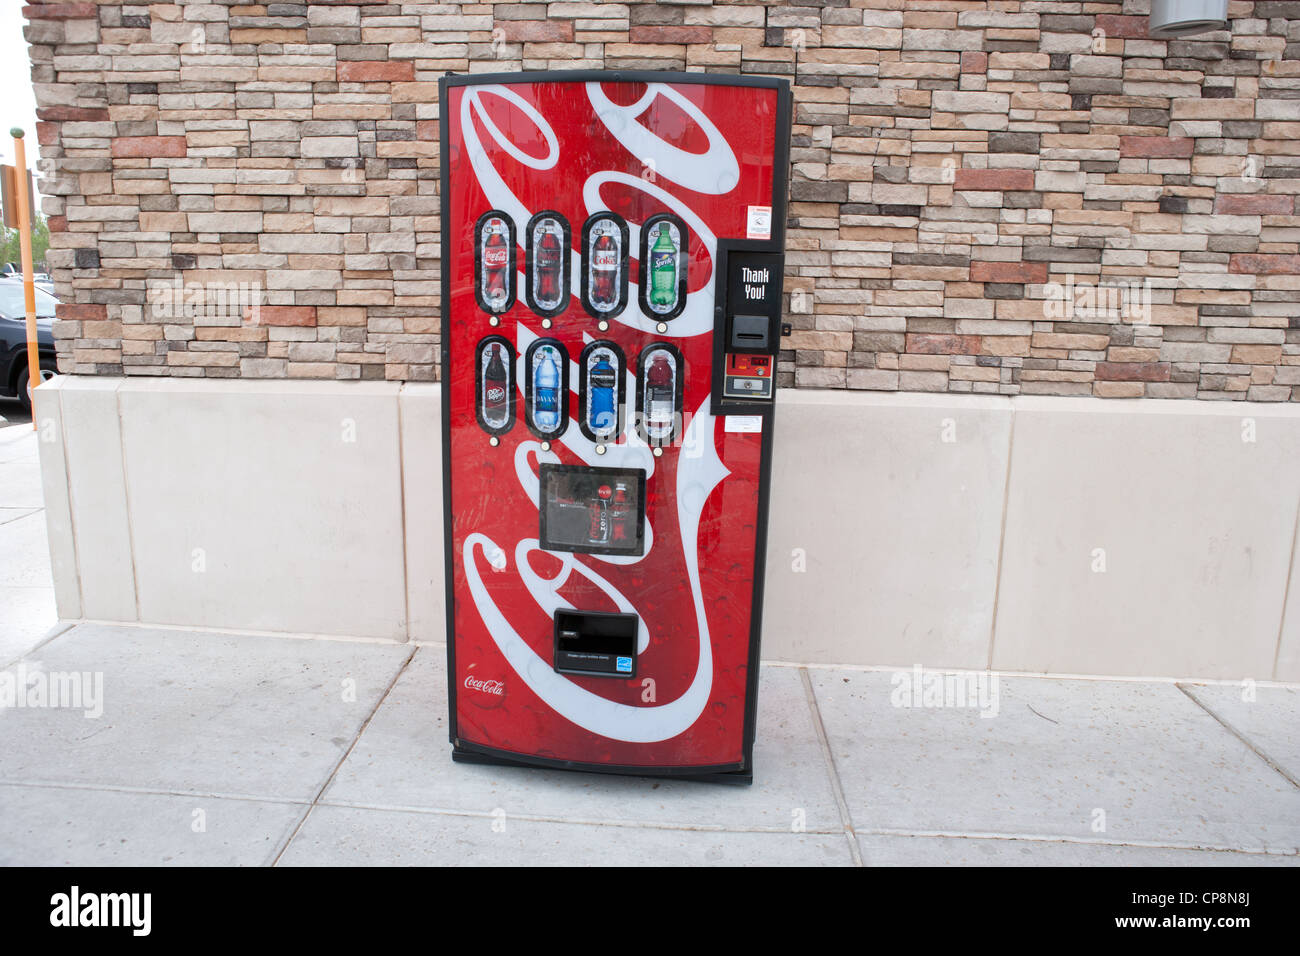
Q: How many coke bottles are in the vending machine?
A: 3